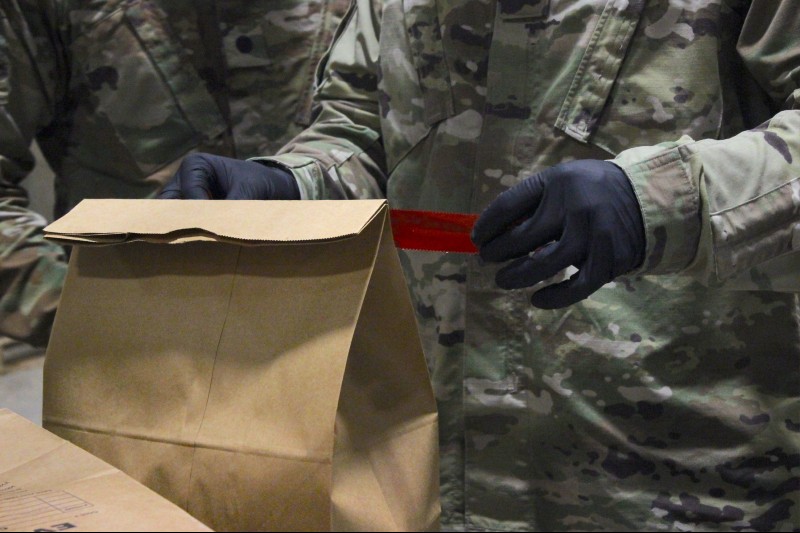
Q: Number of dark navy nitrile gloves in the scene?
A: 2